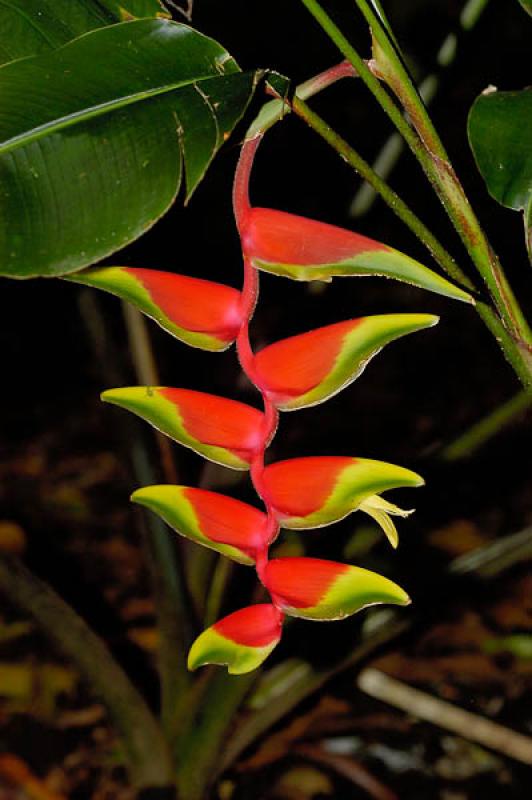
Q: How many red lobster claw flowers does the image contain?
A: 8